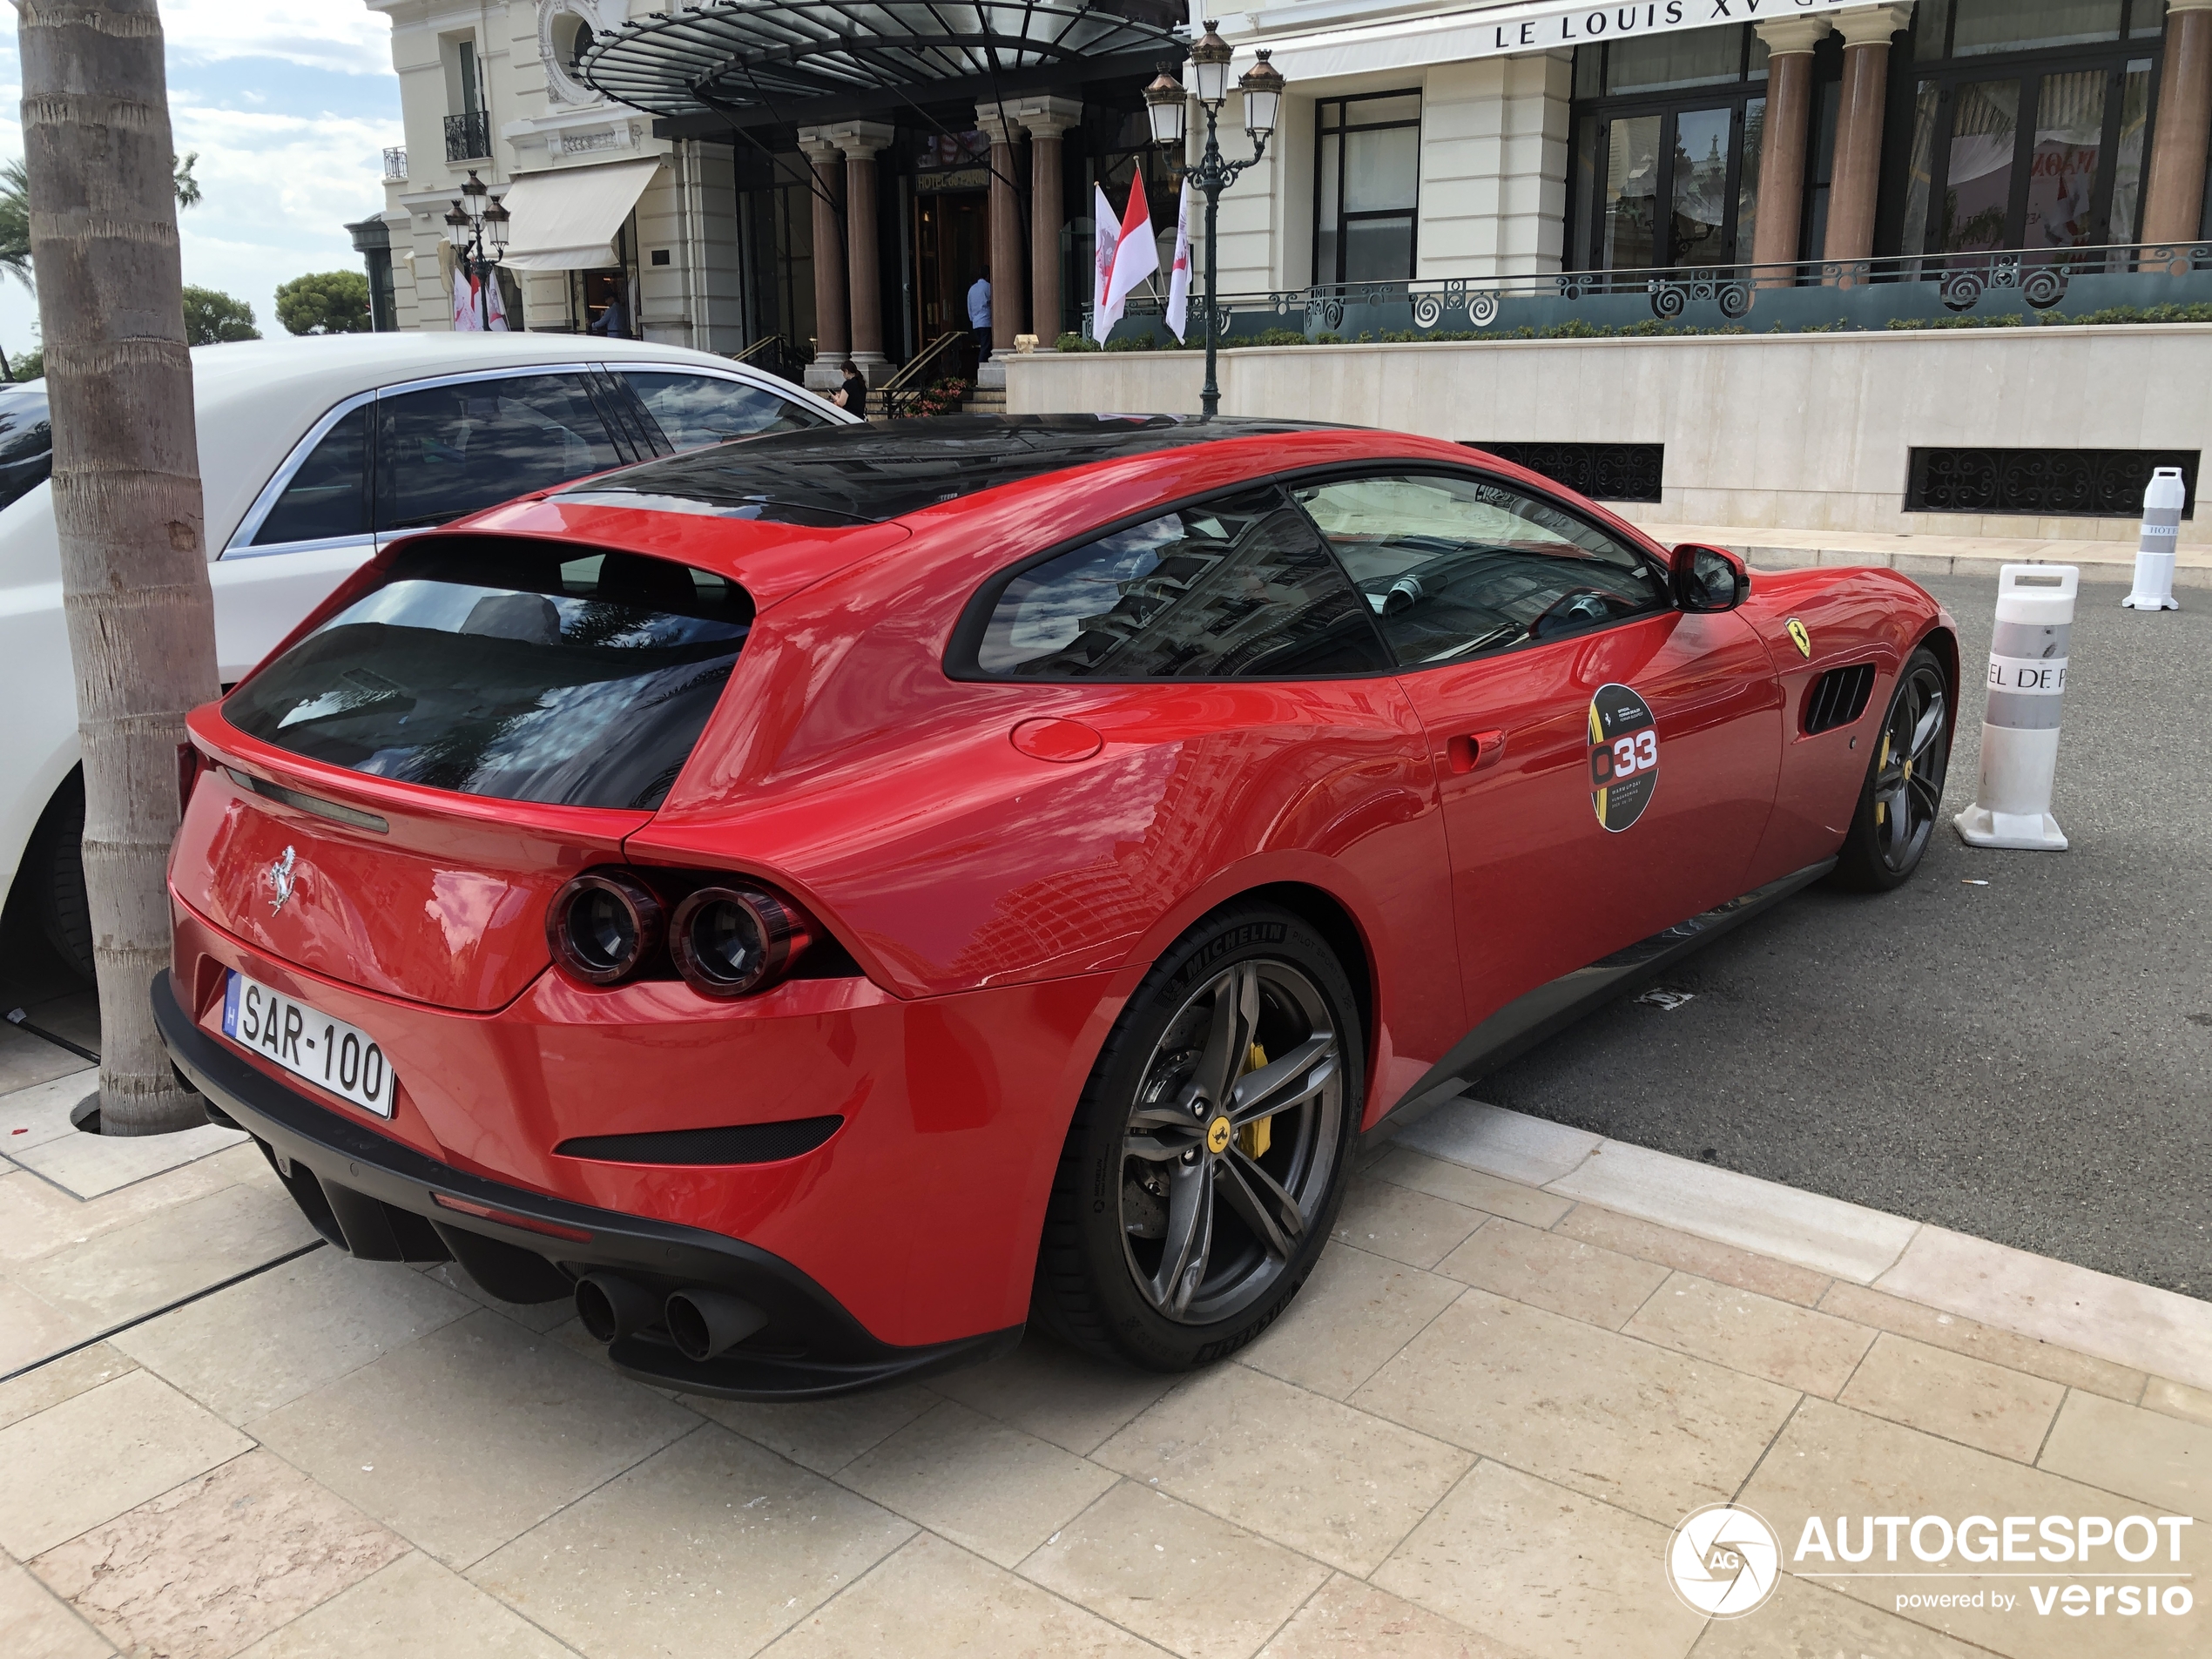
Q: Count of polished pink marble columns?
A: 7